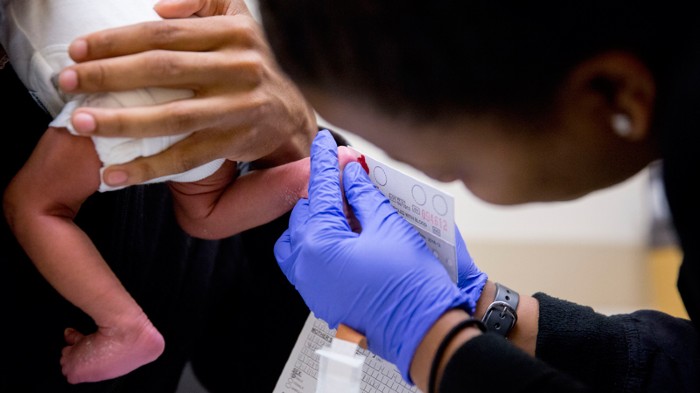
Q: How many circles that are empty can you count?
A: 3